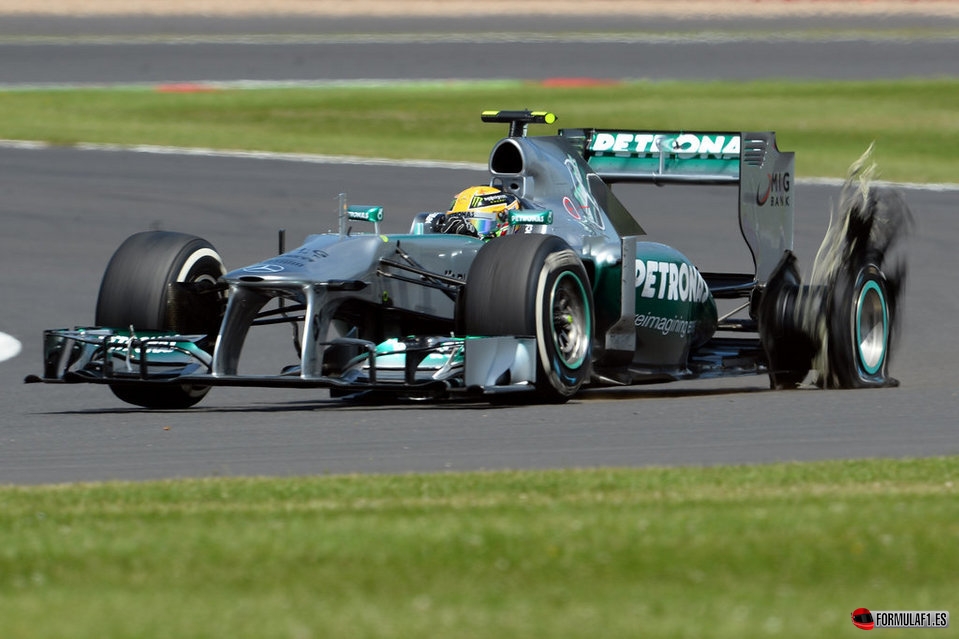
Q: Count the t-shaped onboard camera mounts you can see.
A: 1